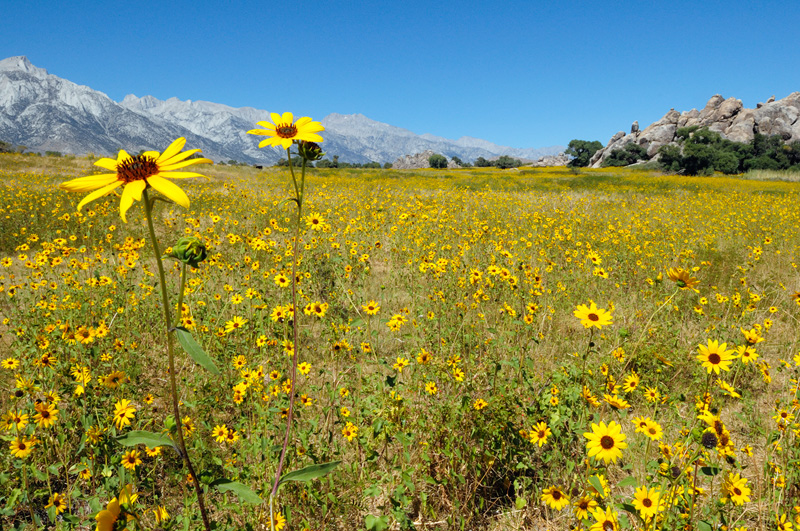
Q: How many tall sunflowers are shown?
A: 2